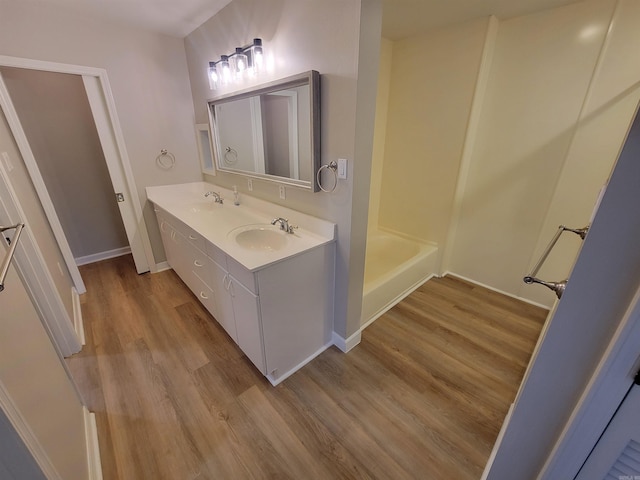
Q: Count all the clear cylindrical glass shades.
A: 4